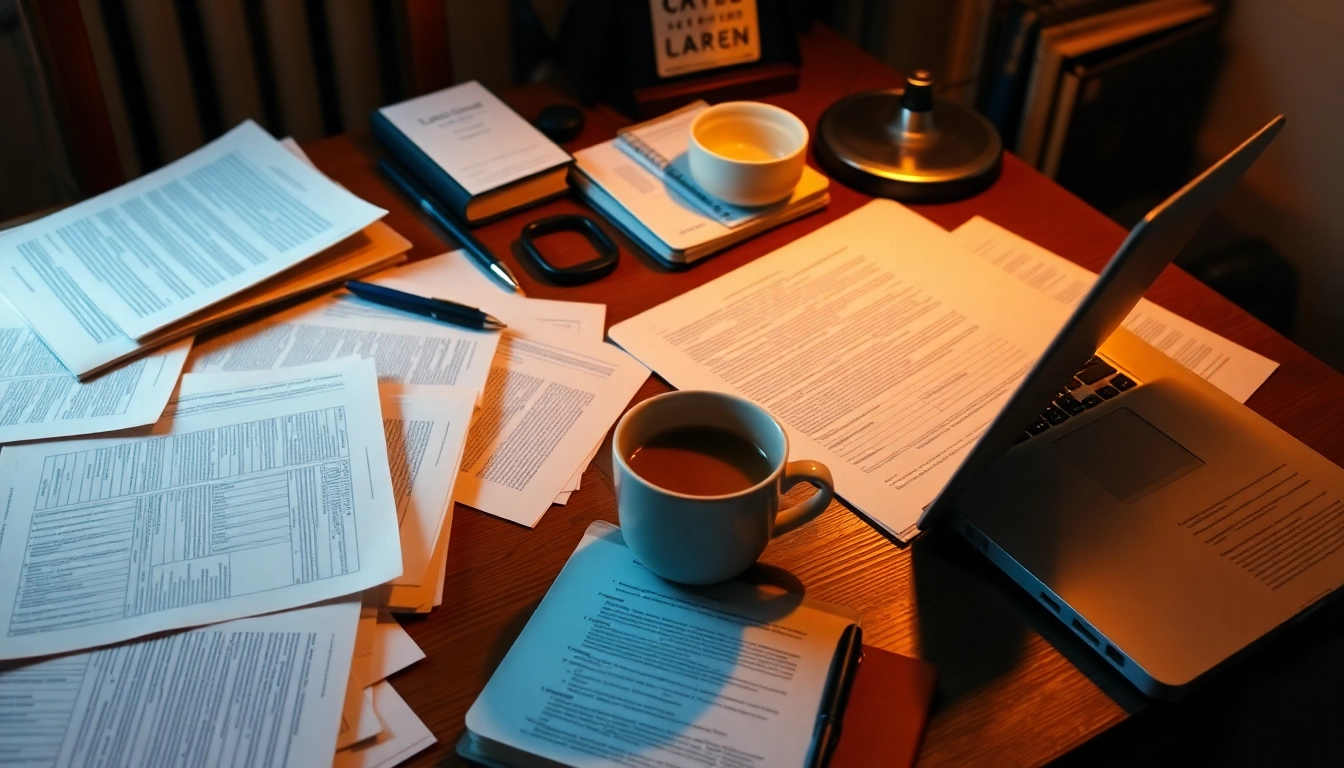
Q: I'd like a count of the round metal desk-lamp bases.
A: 1